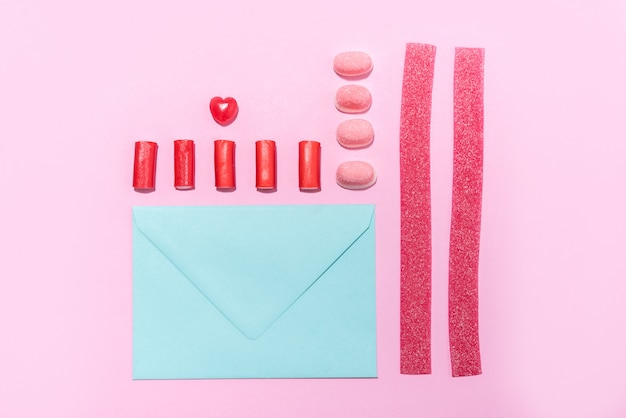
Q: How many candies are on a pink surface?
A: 12